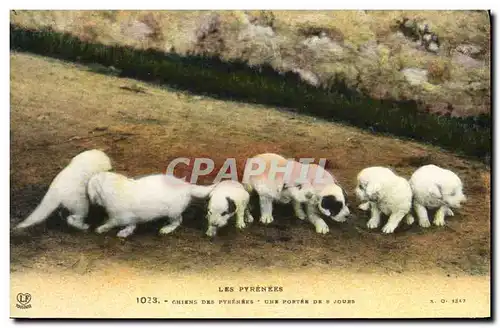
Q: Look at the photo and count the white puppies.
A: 7